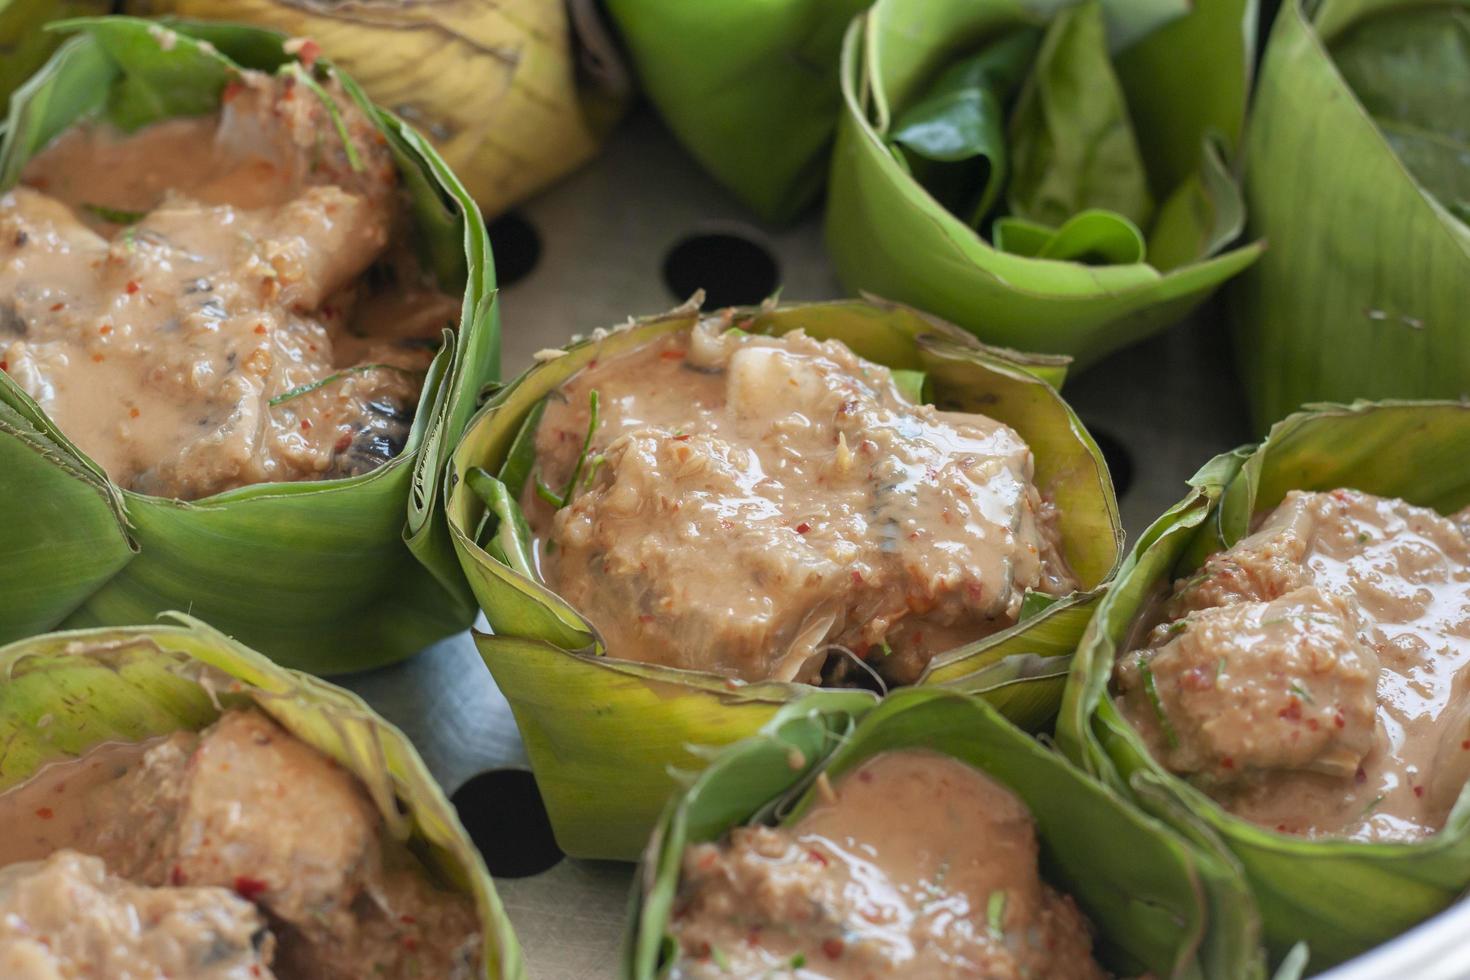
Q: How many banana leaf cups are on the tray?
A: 9